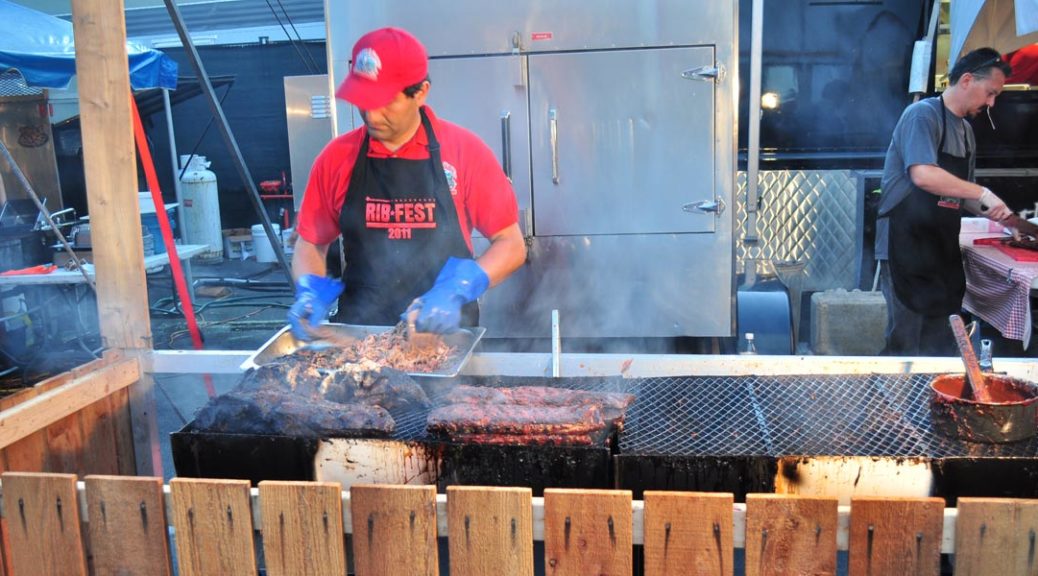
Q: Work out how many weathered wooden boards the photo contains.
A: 11